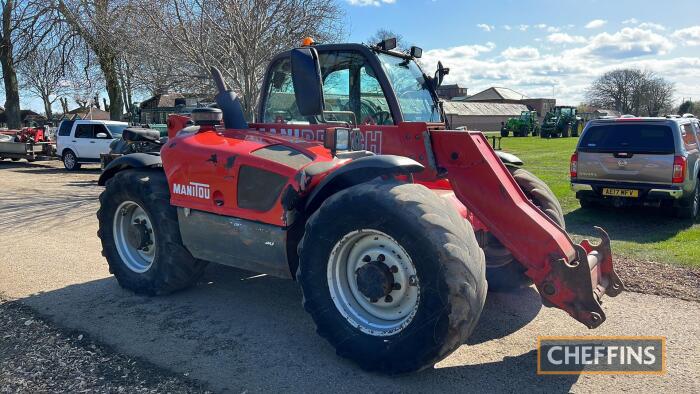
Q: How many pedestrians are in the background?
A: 0